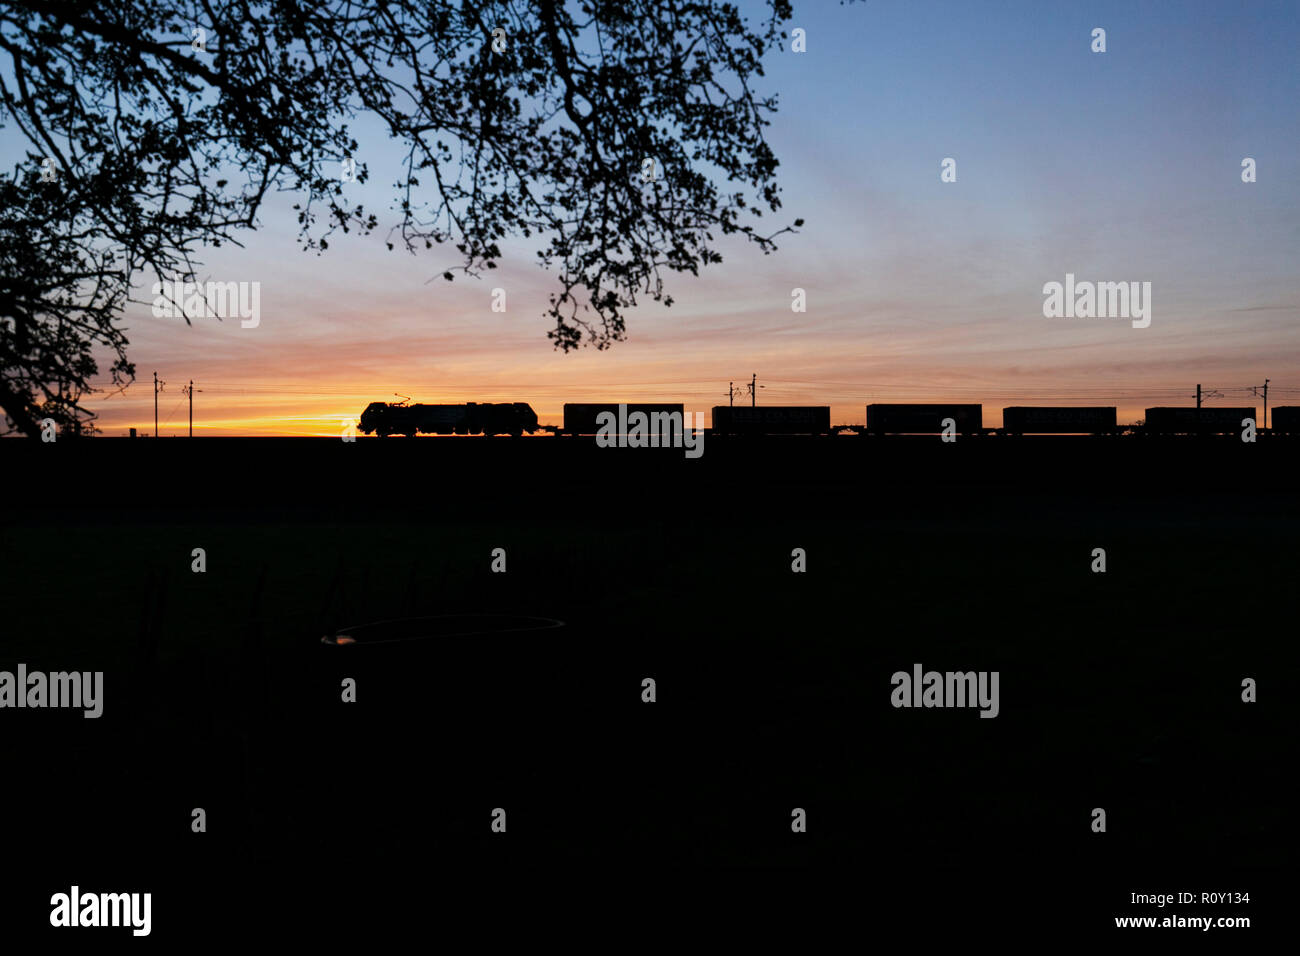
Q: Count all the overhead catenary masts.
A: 6